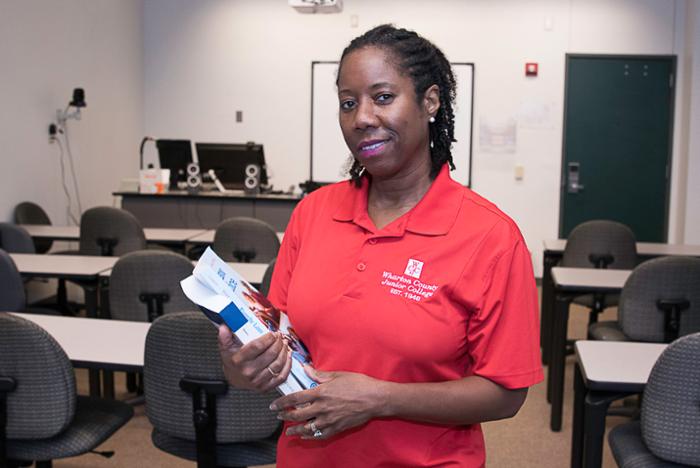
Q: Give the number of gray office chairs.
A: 12